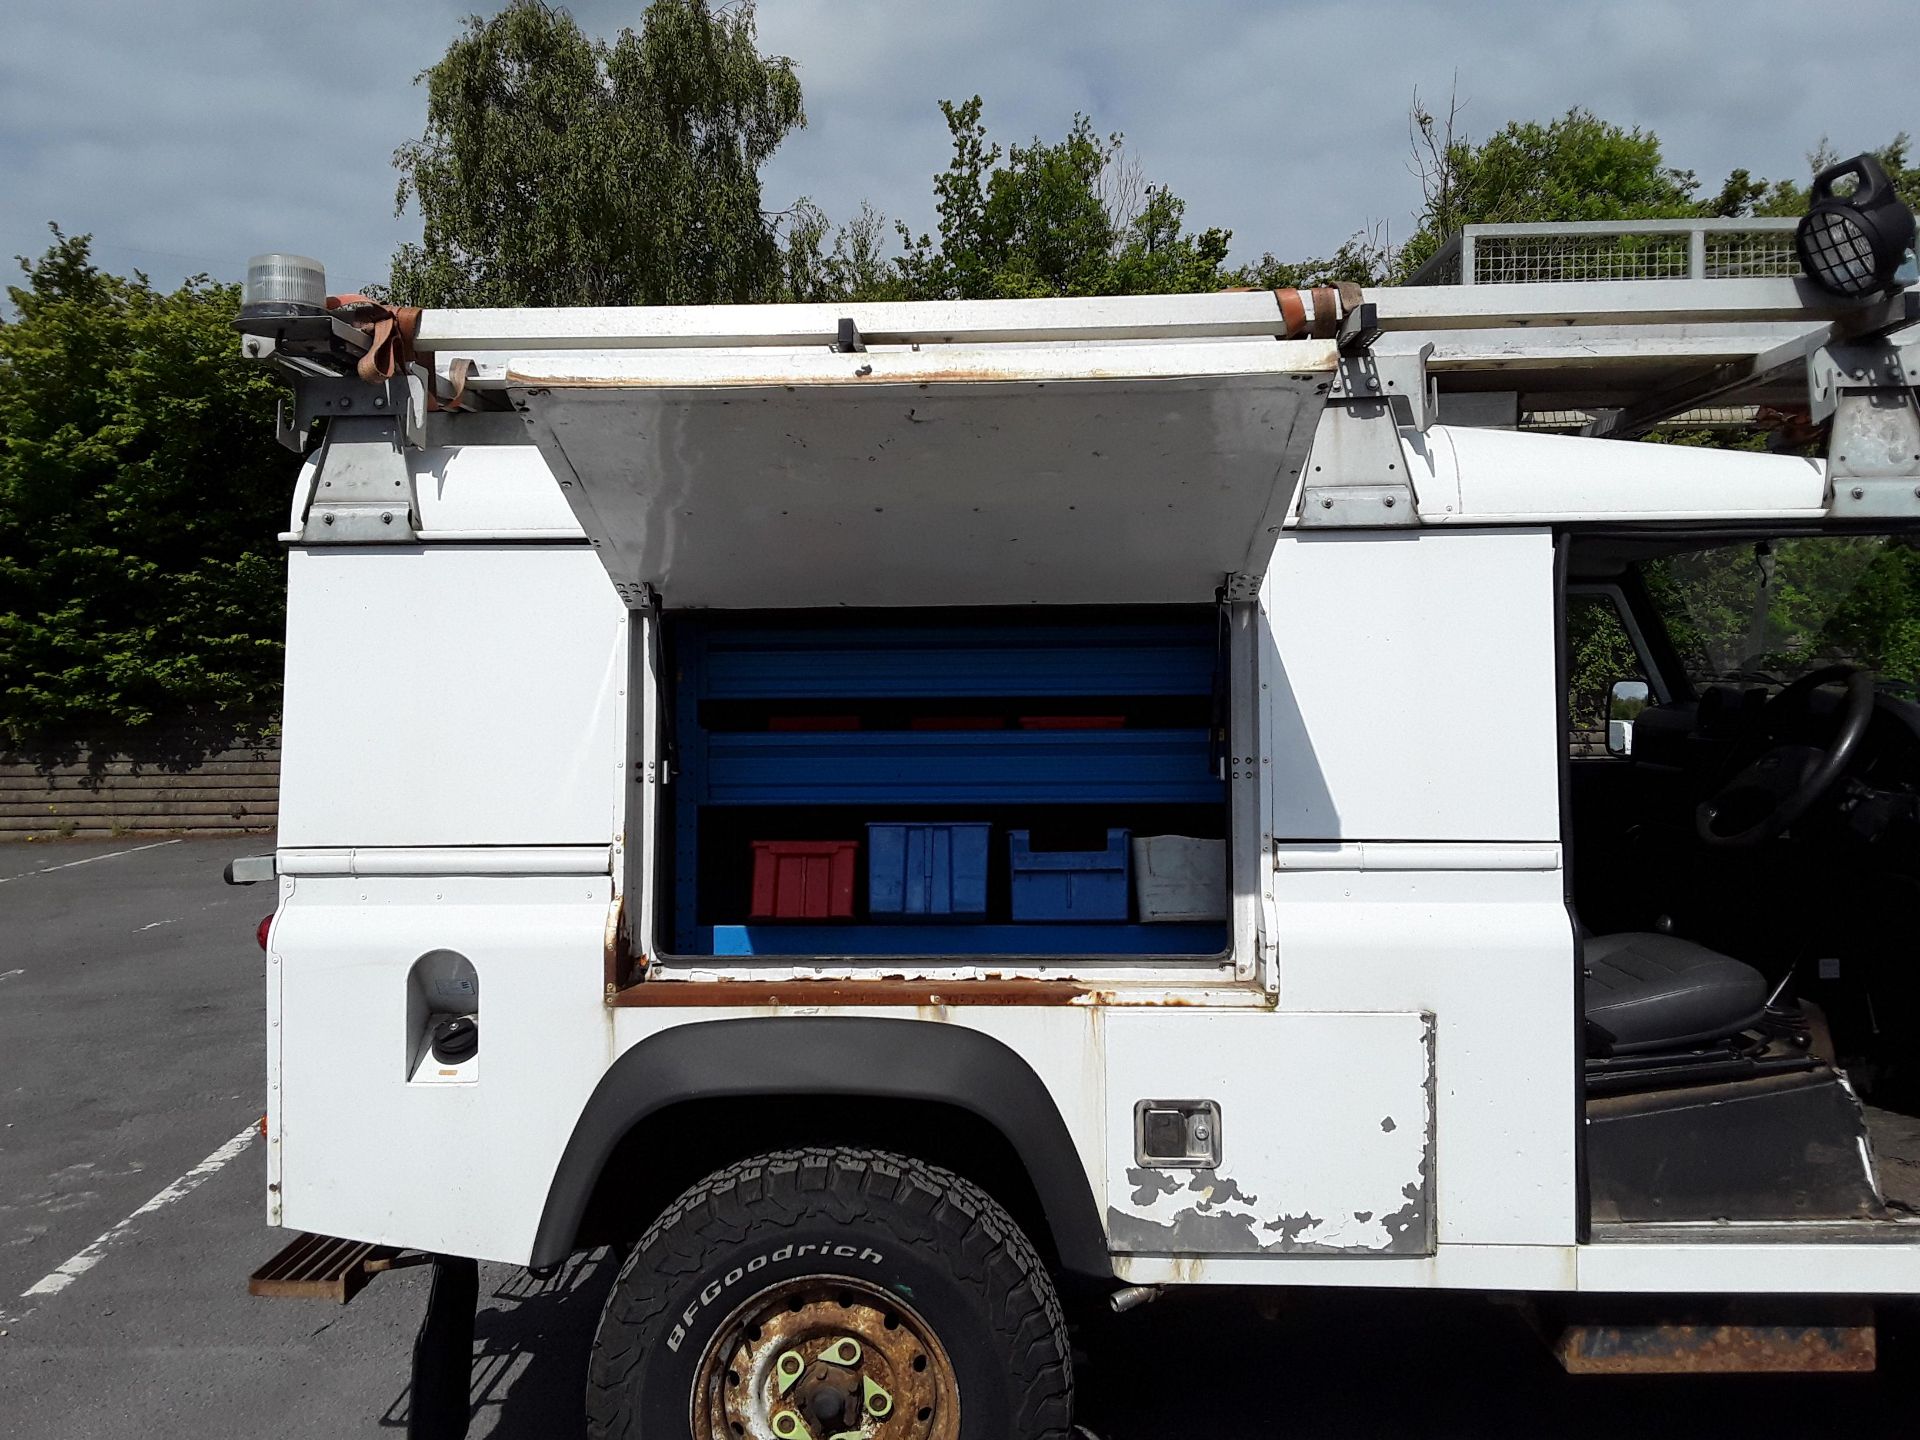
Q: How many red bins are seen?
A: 4